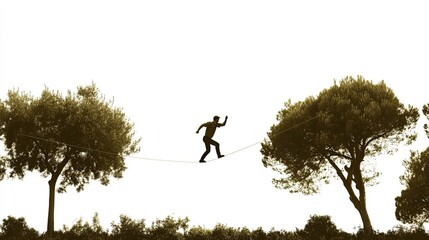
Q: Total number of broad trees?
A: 2